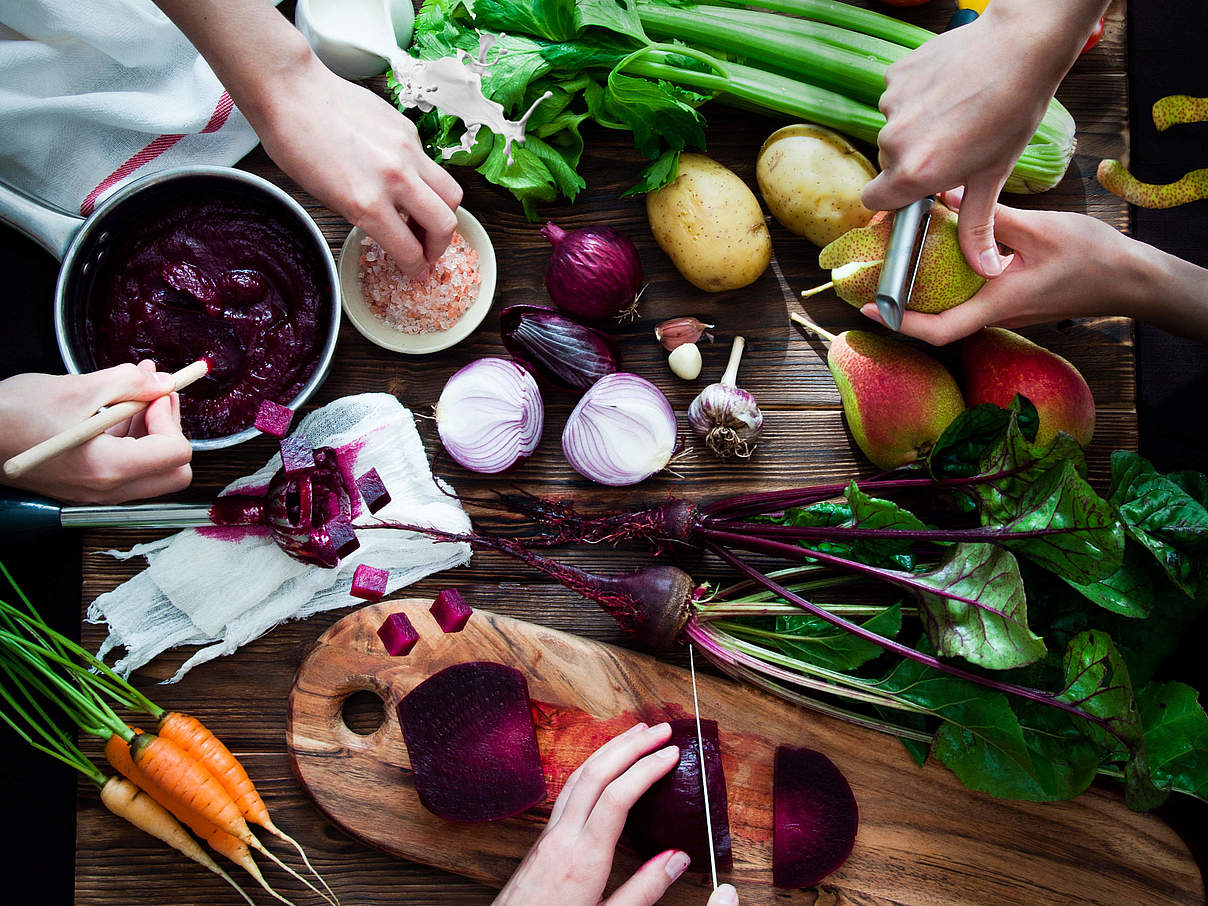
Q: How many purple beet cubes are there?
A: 7